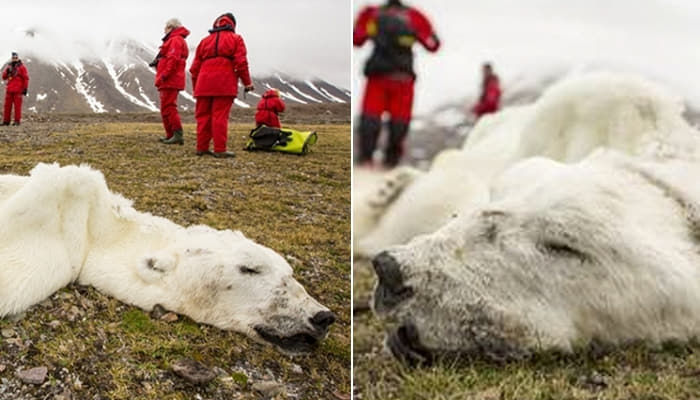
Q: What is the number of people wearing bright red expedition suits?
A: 6